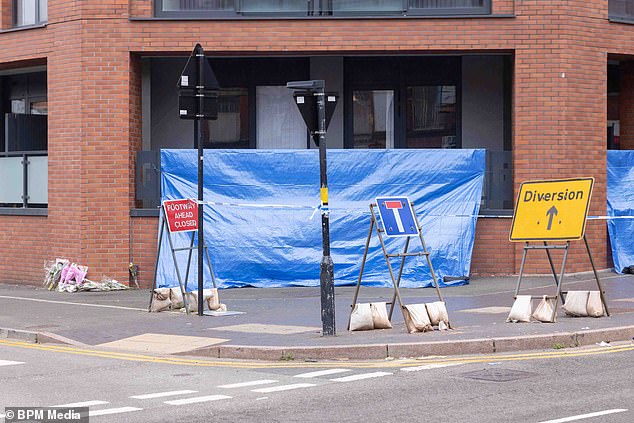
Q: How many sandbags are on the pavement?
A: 12